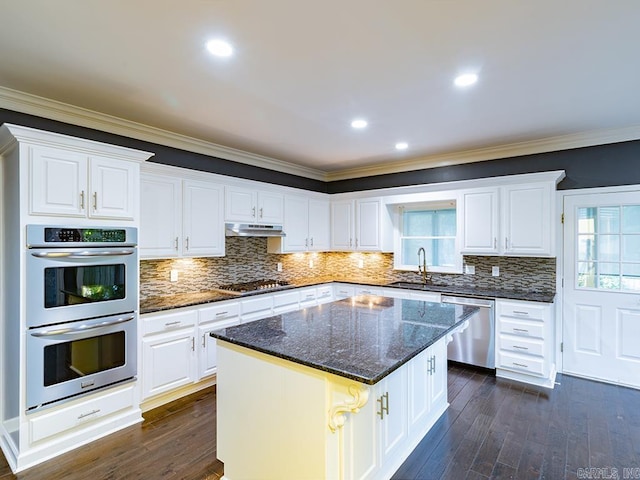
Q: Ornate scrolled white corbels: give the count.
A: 2